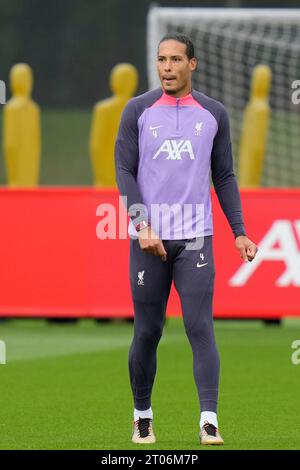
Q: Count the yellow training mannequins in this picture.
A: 3